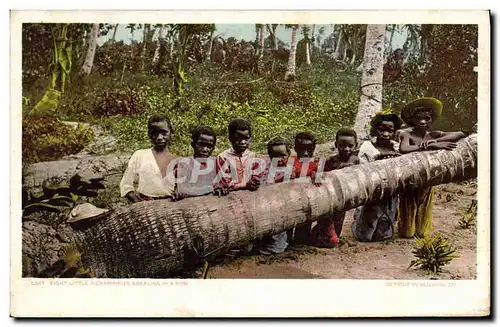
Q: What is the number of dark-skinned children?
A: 8